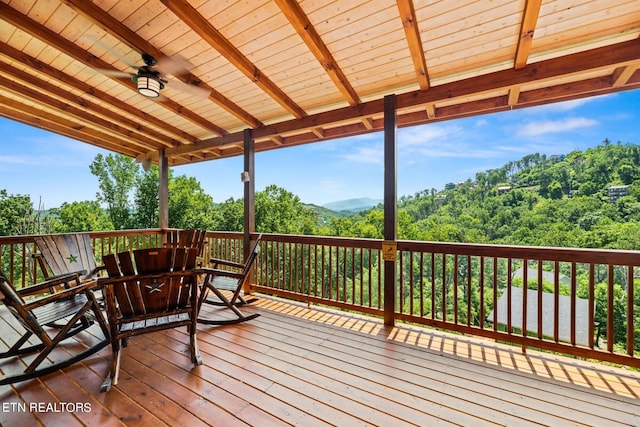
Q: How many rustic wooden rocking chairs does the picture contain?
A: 5